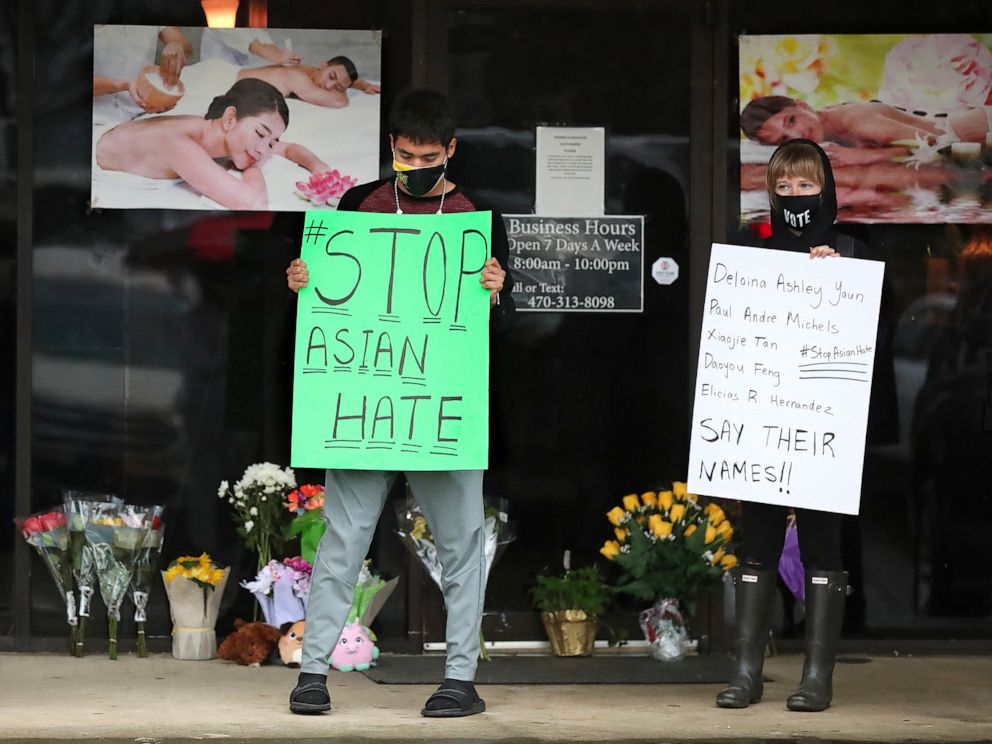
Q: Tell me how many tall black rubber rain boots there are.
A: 2